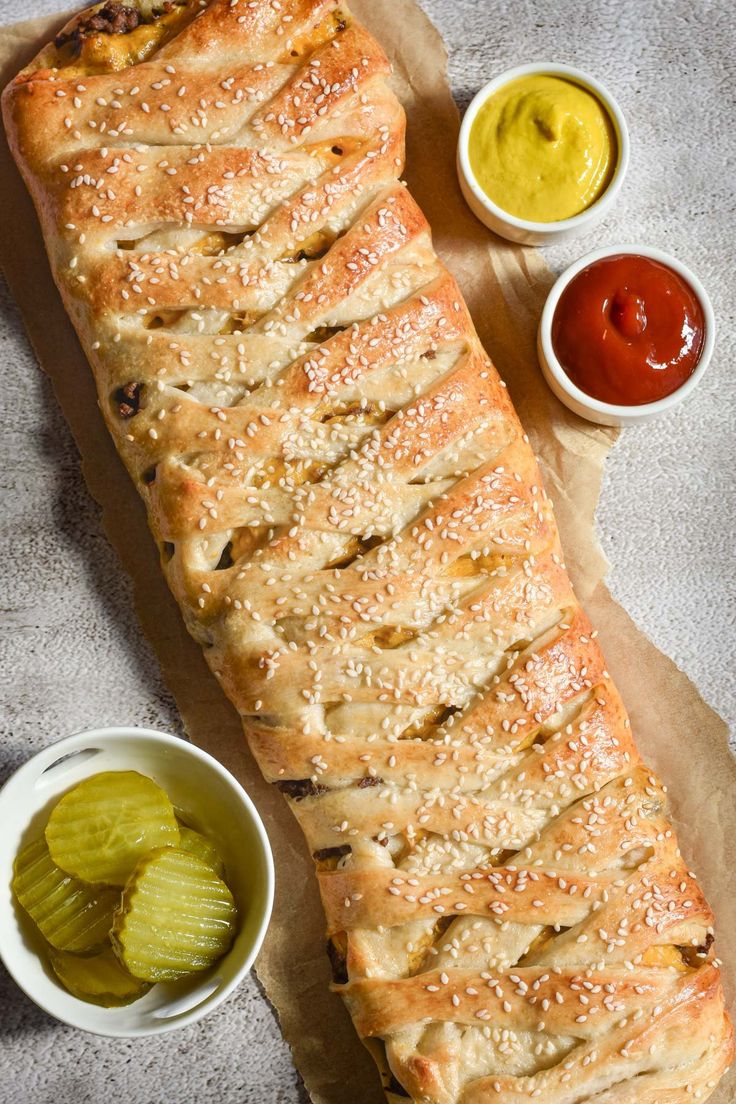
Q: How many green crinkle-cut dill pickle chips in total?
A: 5